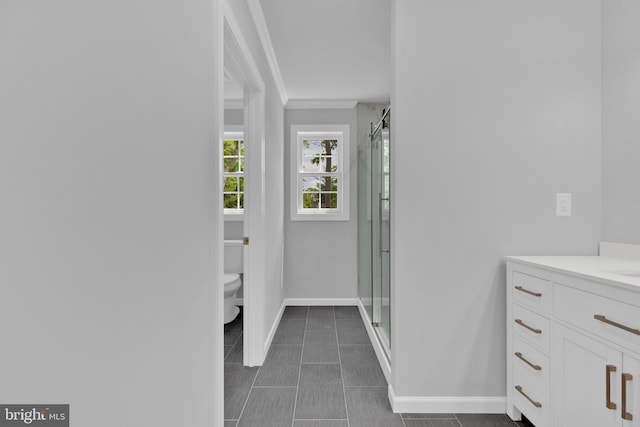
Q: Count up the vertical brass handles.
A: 2